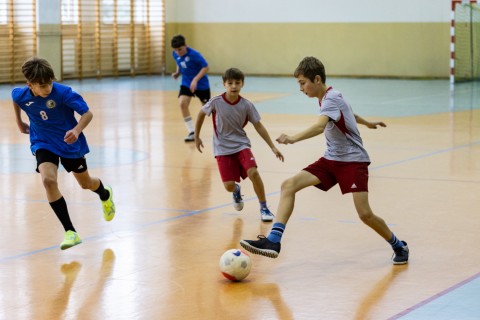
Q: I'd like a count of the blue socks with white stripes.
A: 2